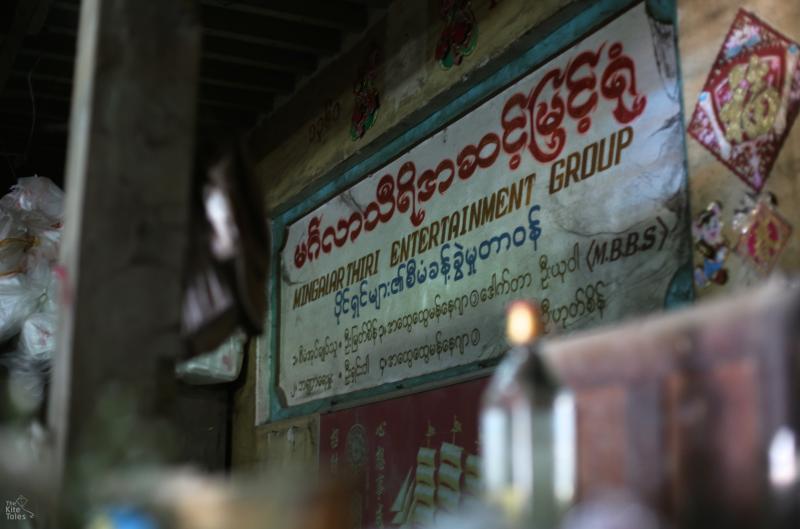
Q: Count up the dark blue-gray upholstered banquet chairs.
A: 0